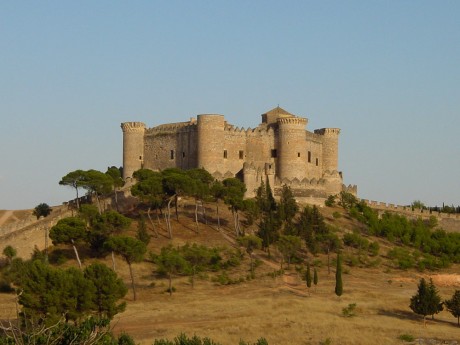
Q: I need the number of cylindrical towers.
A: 4